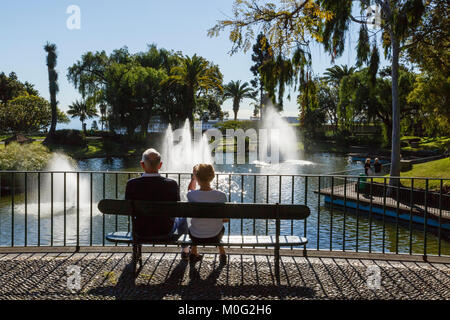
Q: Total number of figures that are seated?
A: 2